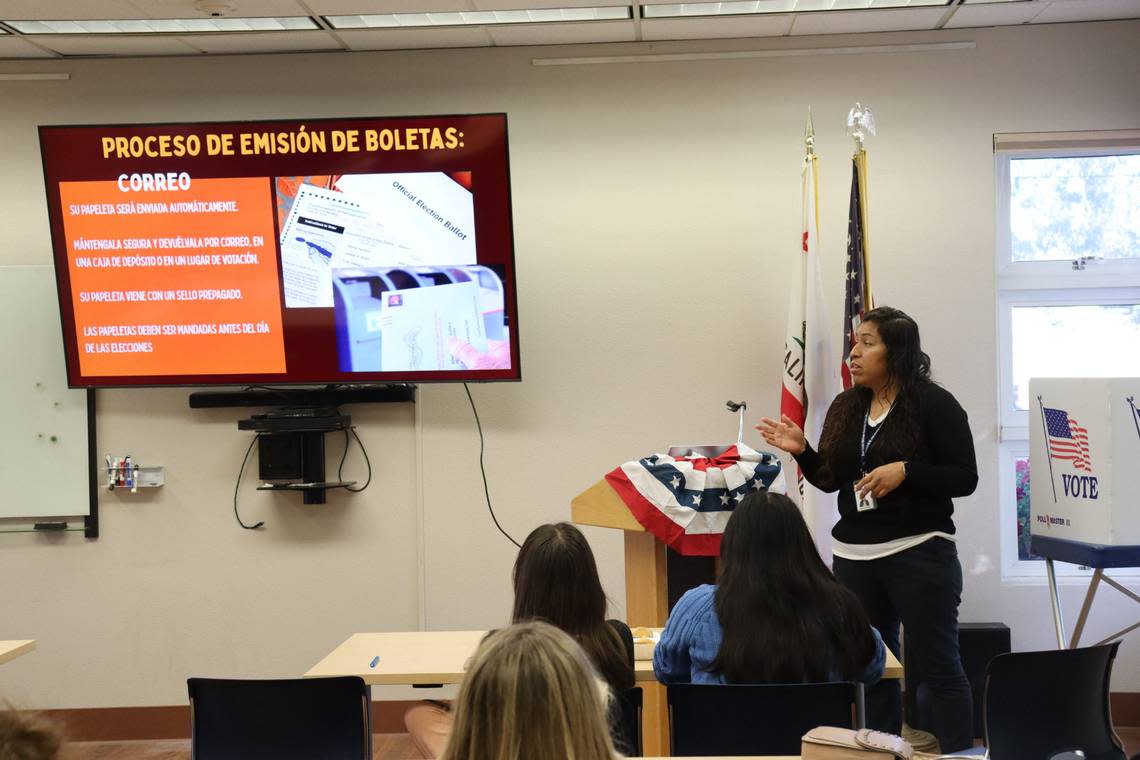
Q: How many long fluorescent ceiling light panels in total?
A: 3